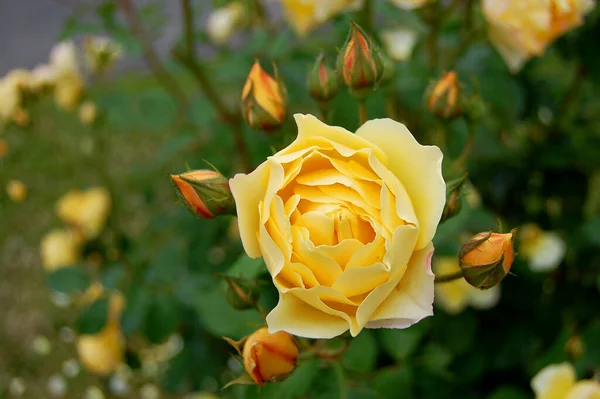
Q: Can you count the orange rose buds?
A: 6